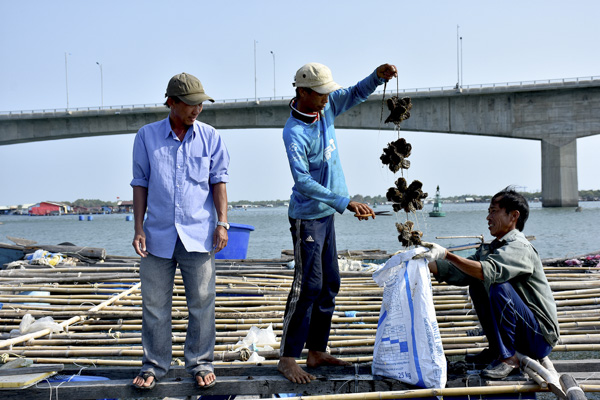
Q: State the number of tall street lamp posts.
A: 6